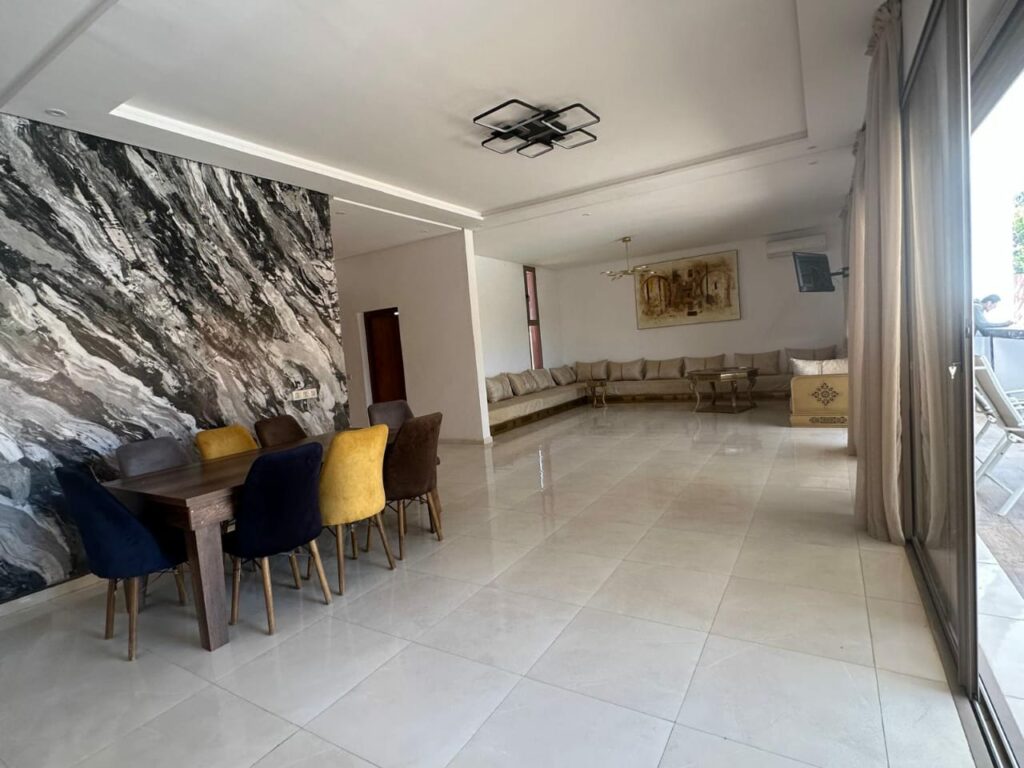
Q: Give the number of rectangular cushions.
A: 11